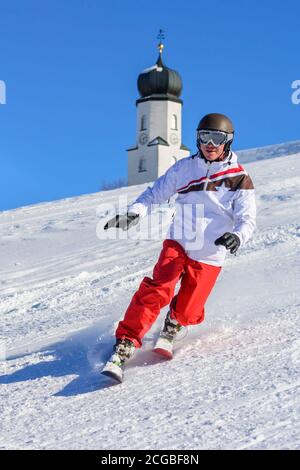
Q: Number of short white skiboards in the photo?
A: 2